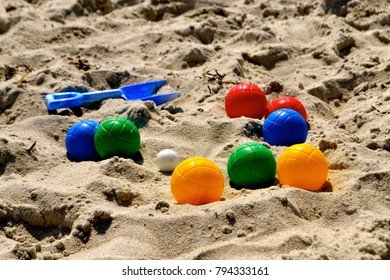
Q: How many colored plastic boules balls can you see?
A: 8